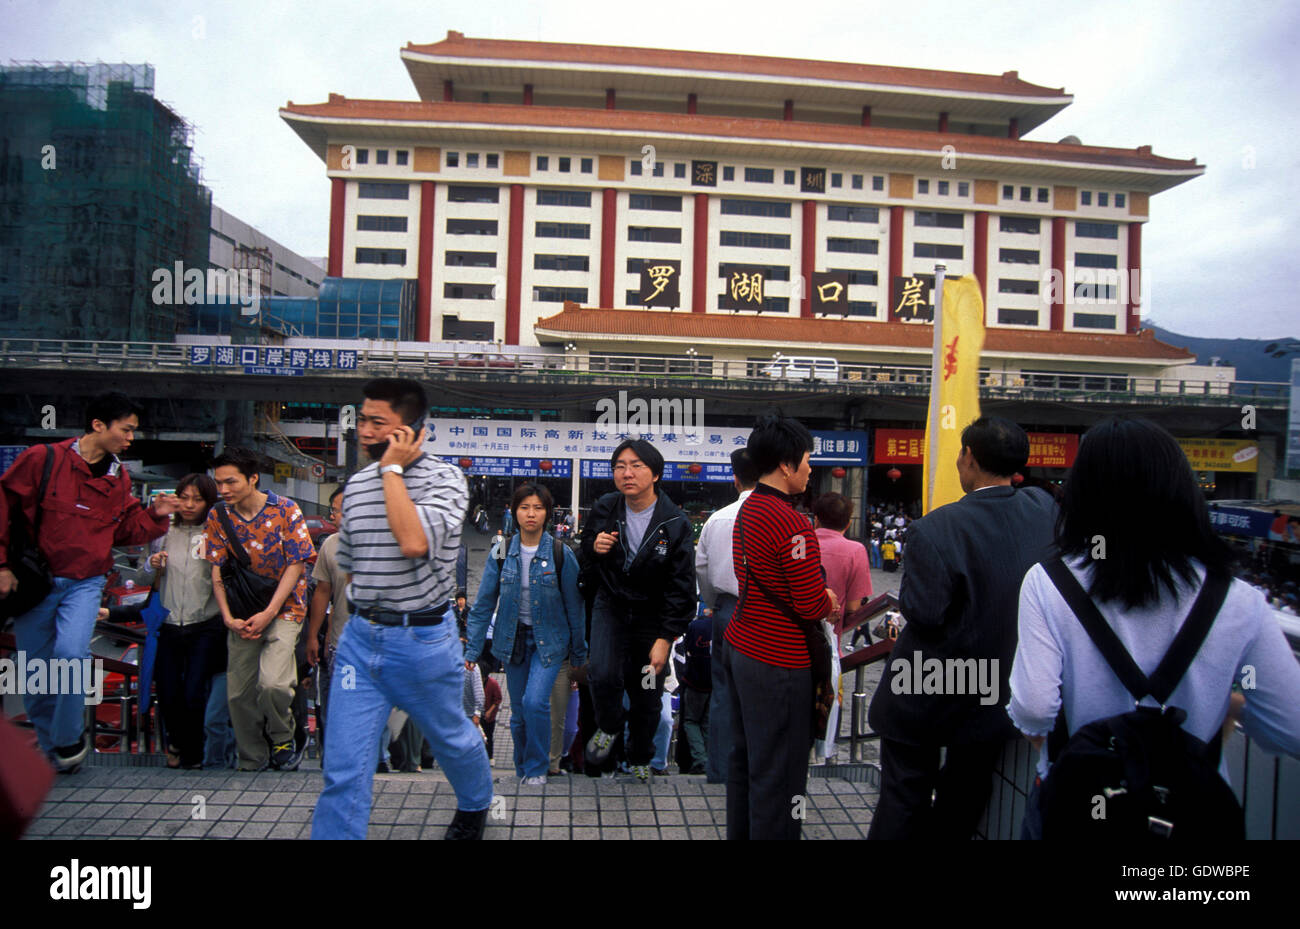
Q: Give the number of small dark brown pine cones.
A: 0